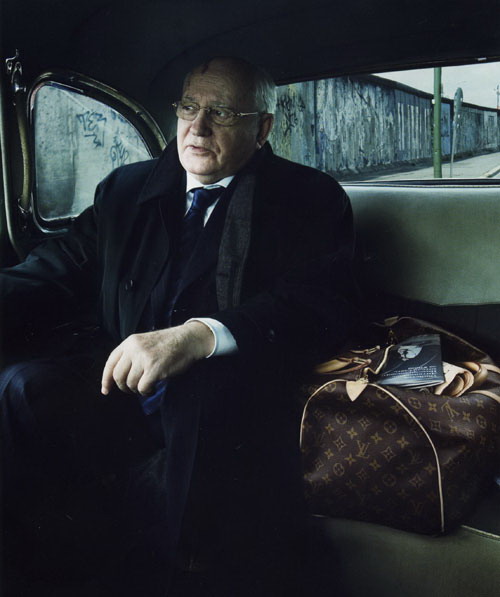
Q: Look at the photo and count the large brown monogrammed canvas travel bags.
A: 1